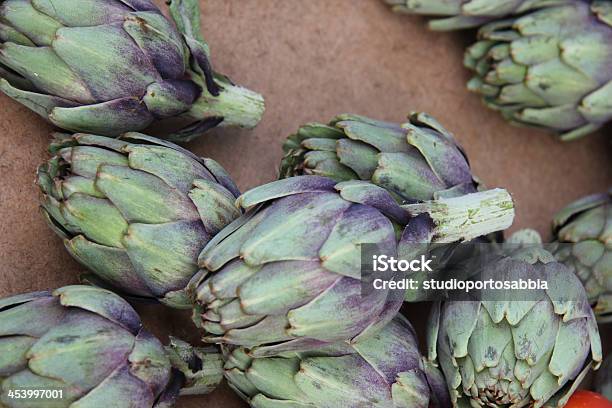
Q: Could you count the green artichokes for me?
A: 10